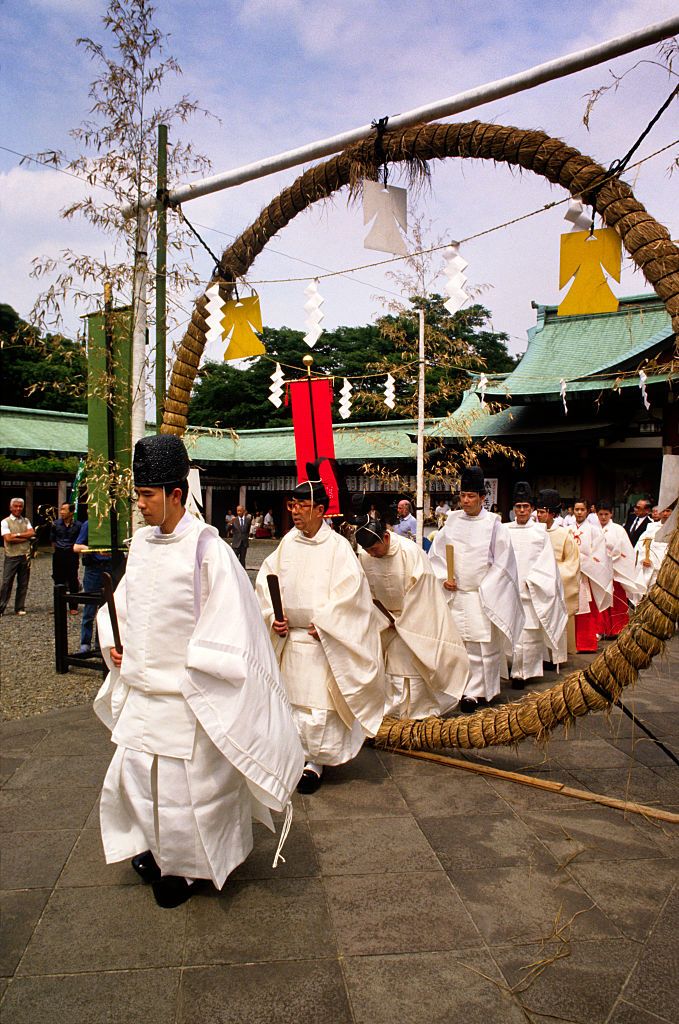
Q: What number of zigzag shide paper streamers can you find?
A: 10